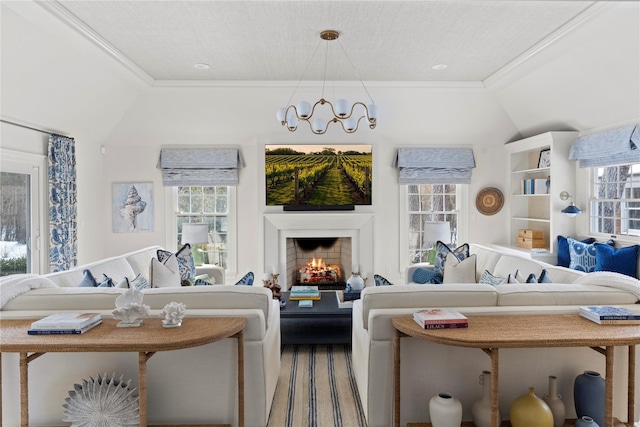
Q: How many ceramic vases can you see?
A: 6